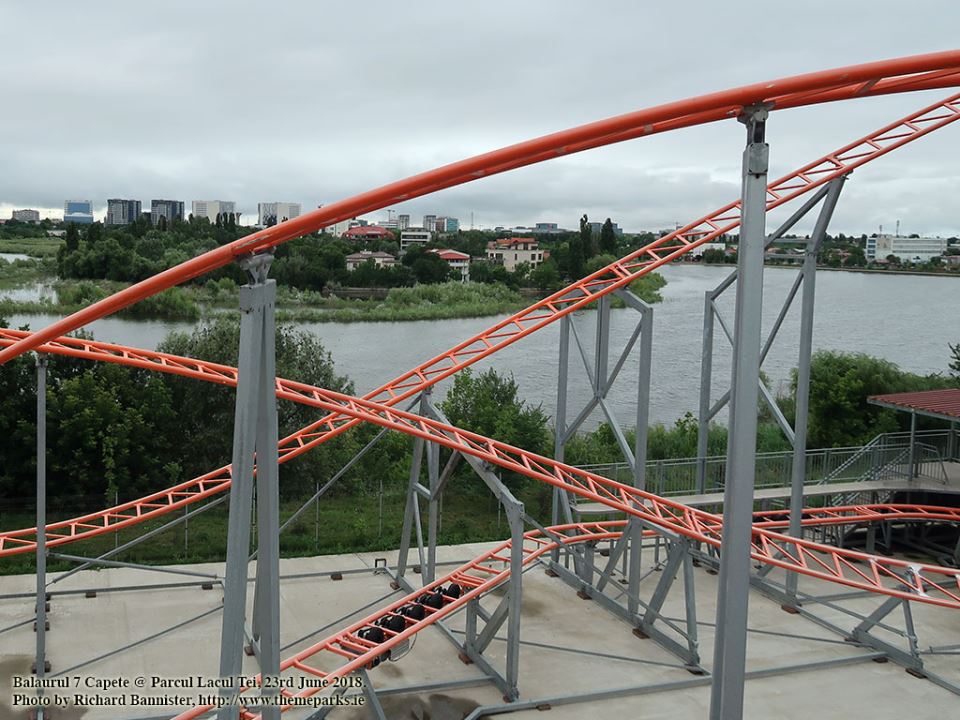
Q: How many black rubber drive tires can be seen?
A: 5